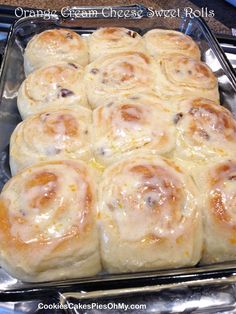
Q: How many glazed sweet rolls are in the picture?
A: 12